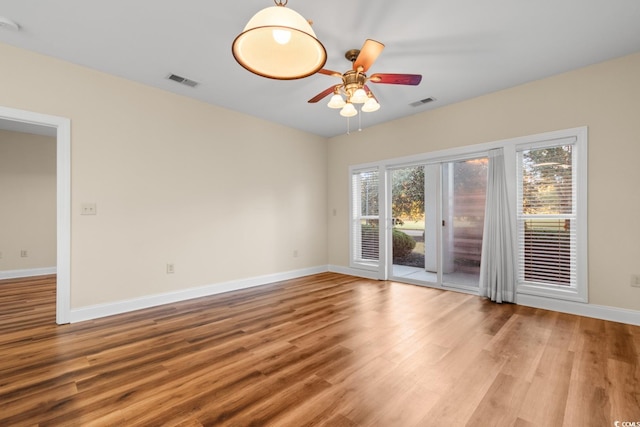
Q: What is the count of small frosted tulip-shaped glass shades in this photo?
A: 4